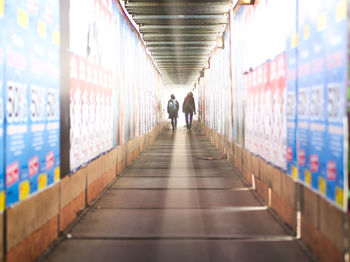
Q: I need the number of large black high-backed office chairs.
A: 0